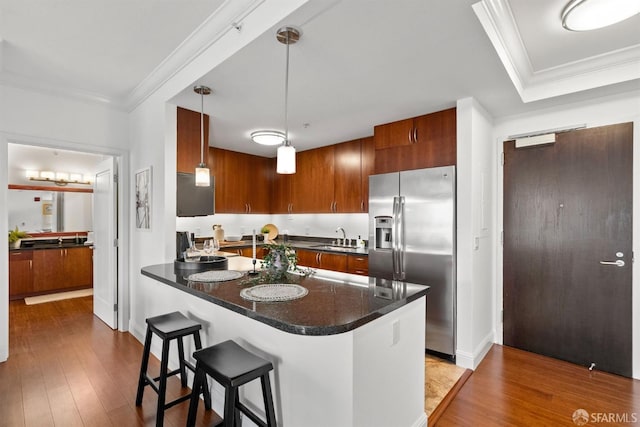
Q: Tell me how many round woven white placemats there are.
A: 2